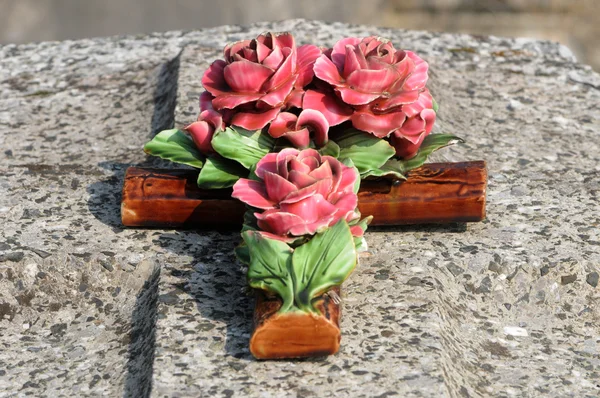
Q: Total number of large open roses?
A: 3